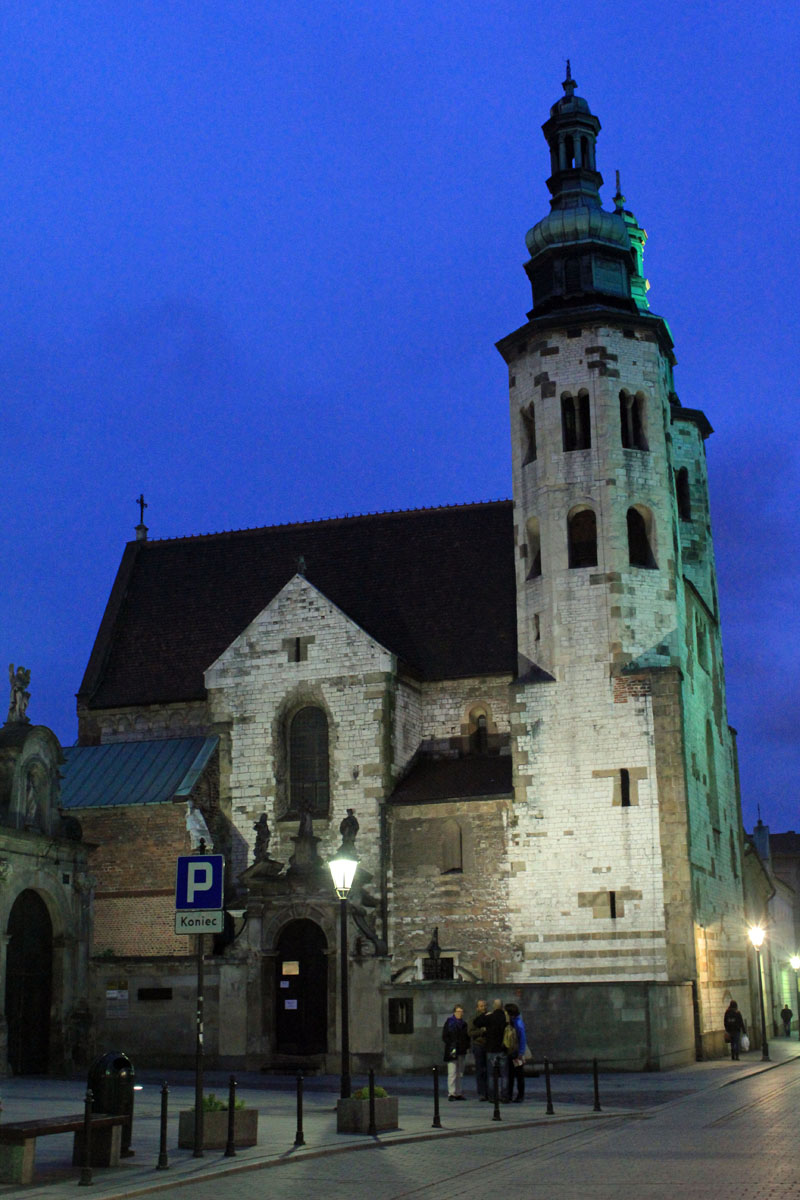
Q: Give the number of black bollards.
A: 9